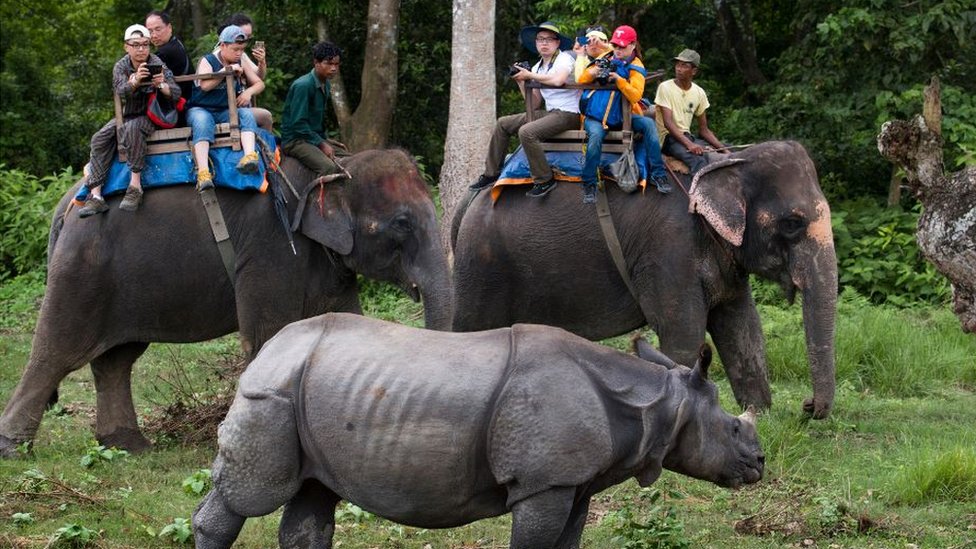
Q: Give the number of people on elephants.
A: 9